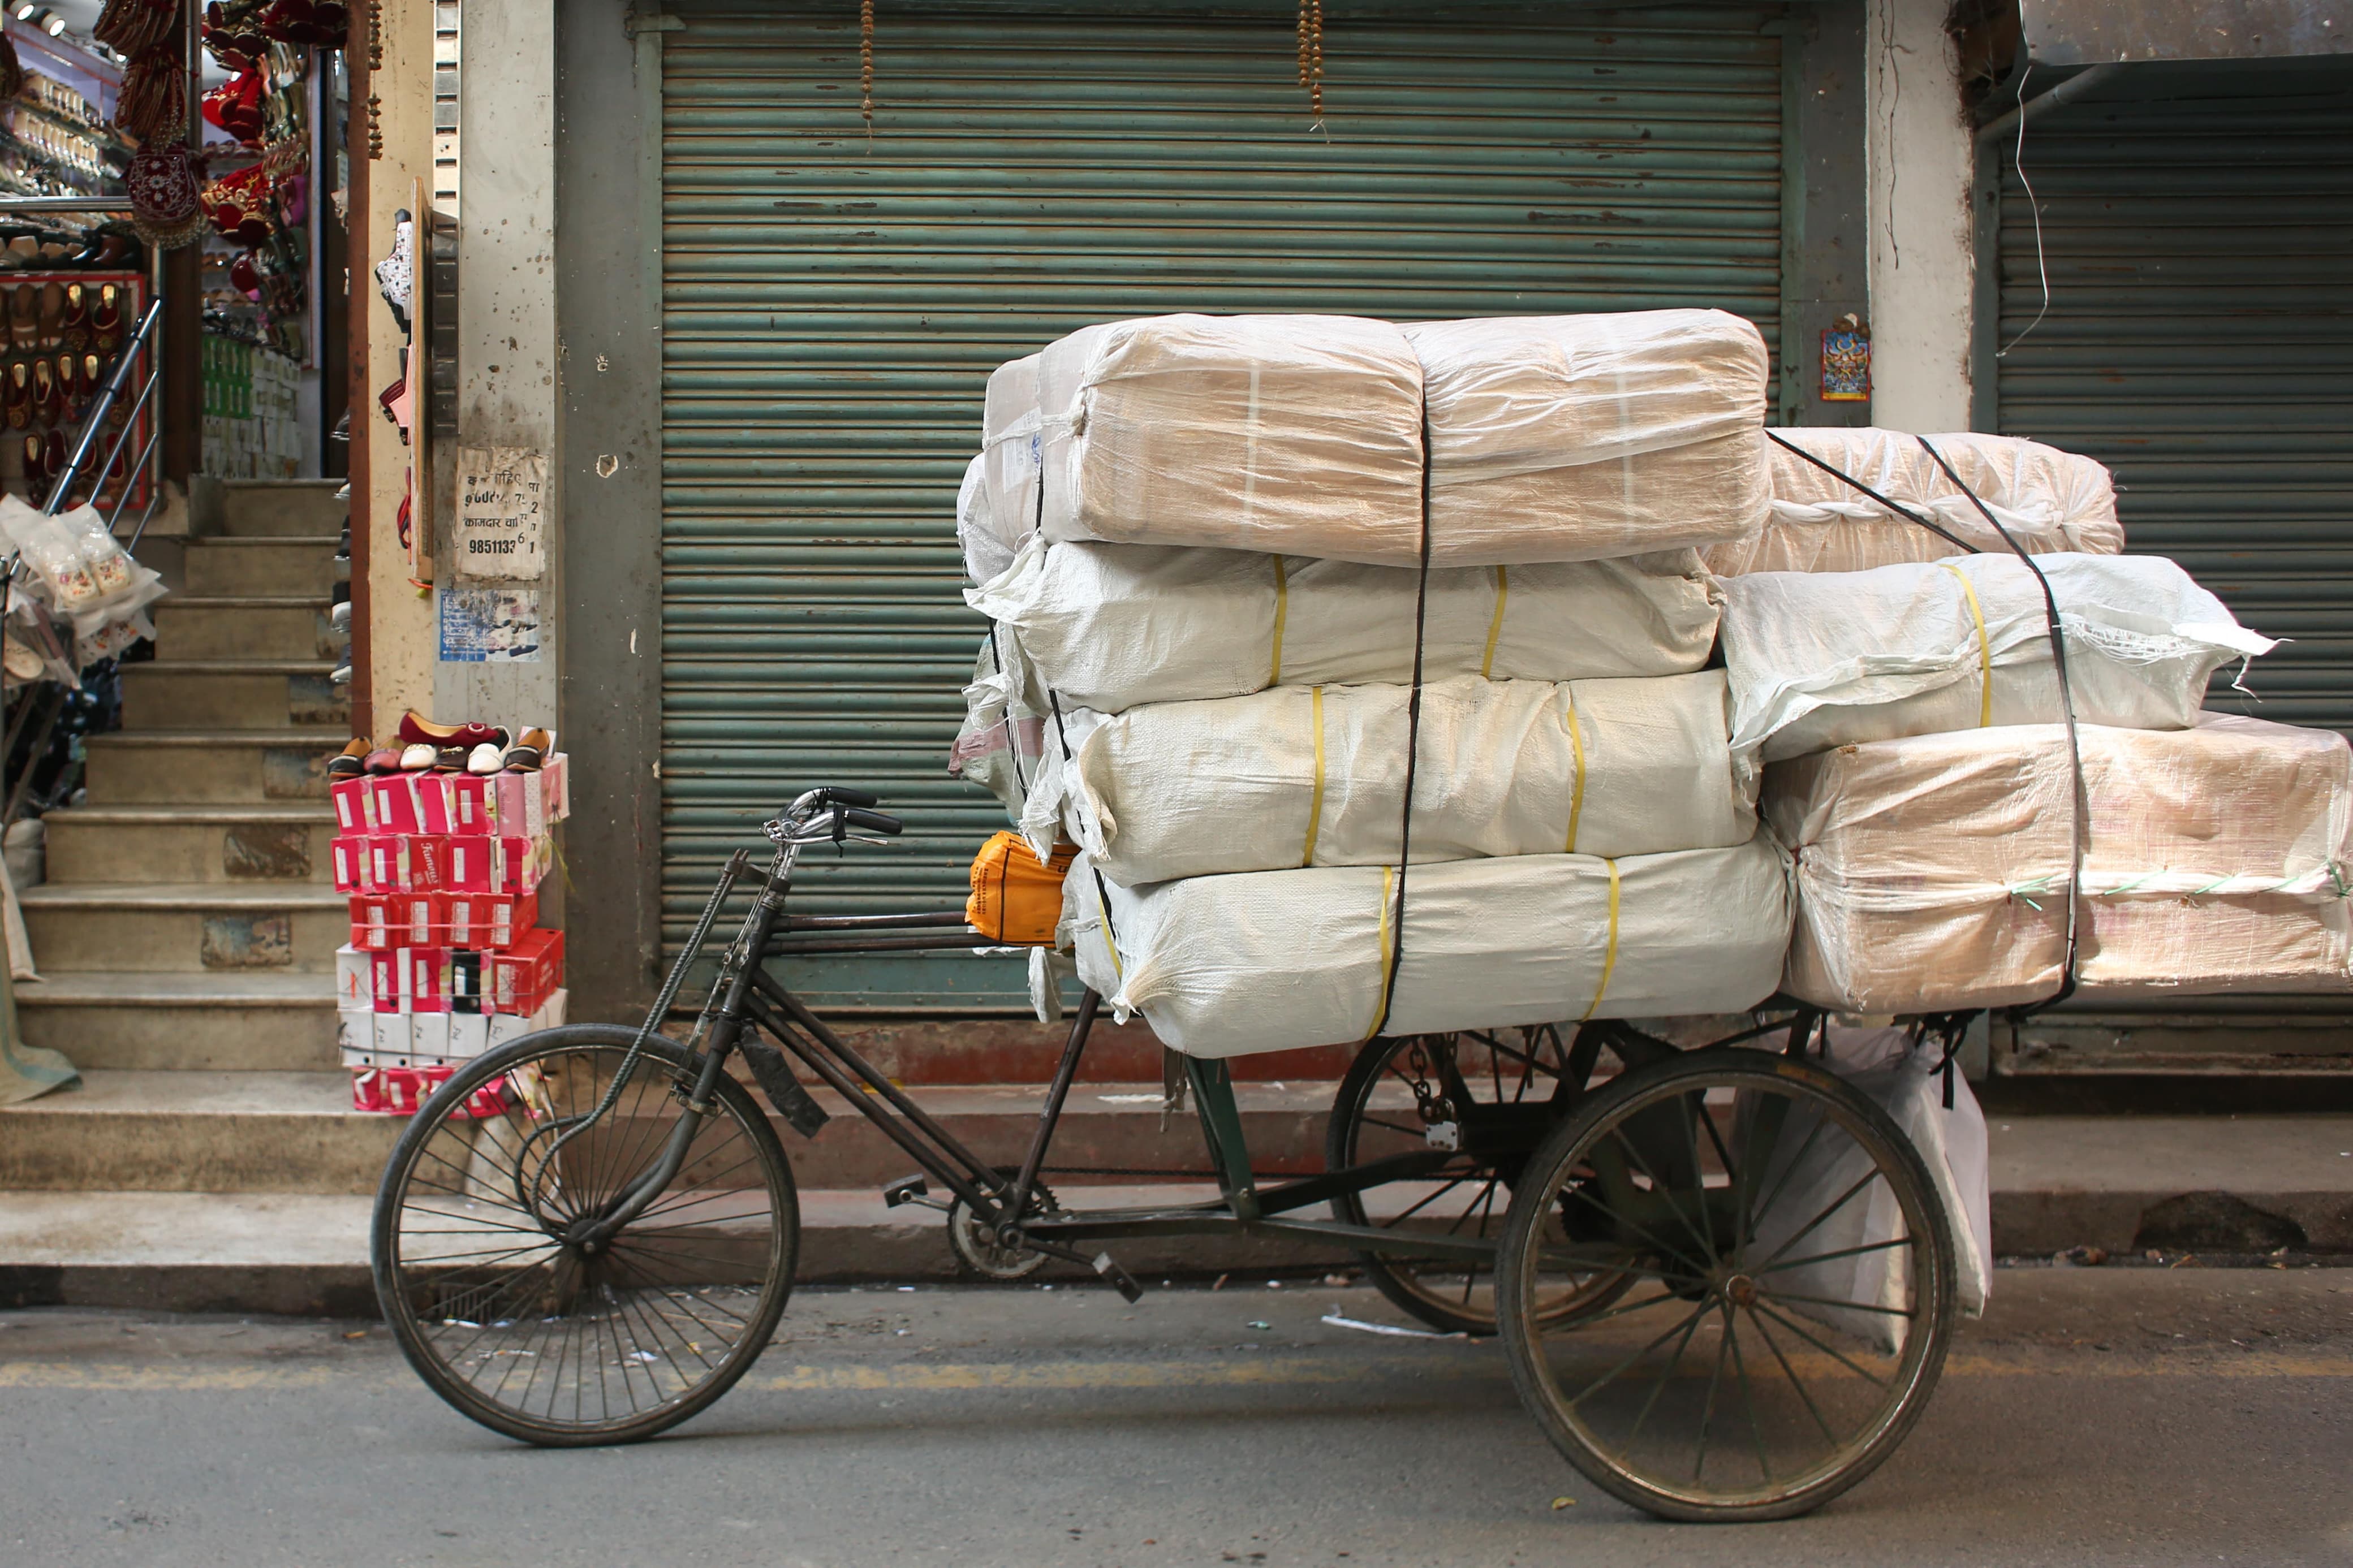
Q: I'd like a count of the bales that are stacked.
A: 7